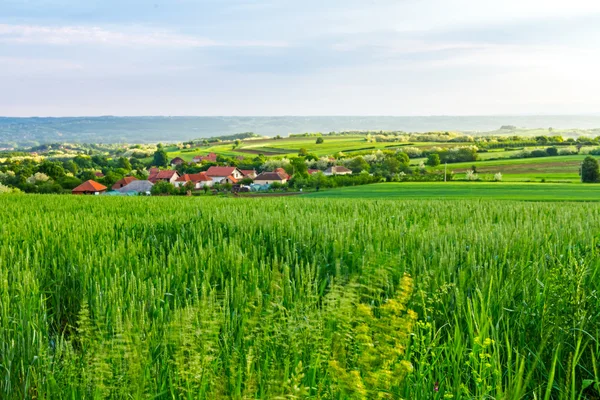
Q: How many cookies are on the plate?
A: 0